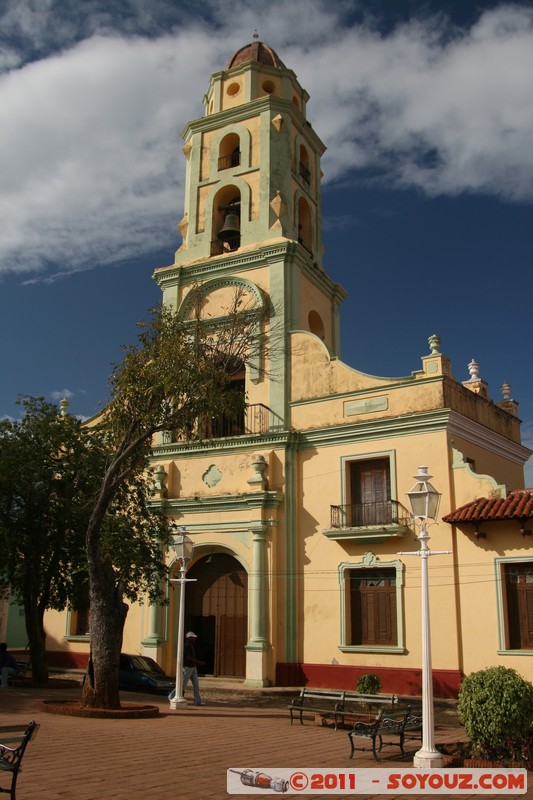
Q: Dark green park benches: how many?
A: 3